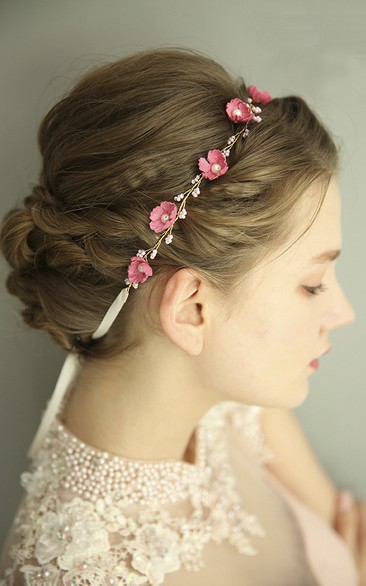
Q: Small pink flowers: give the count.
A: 5